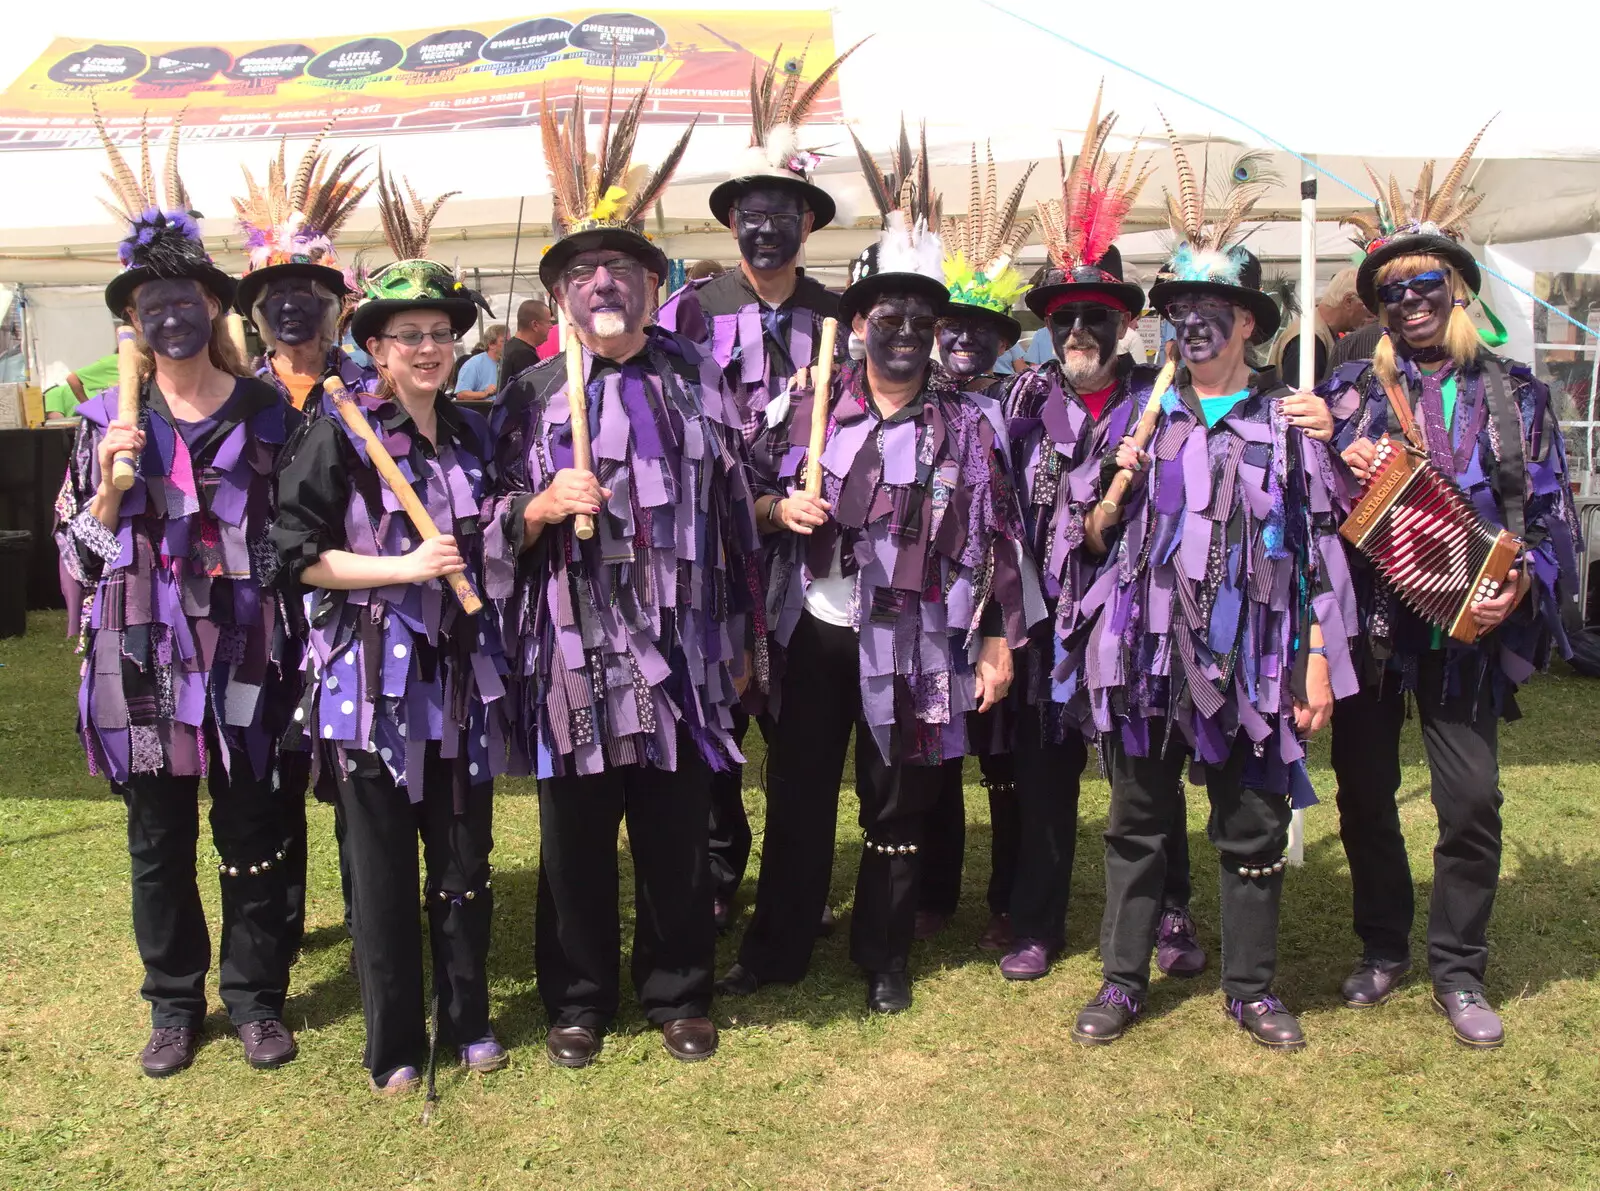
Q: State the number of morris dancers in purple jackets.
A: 10